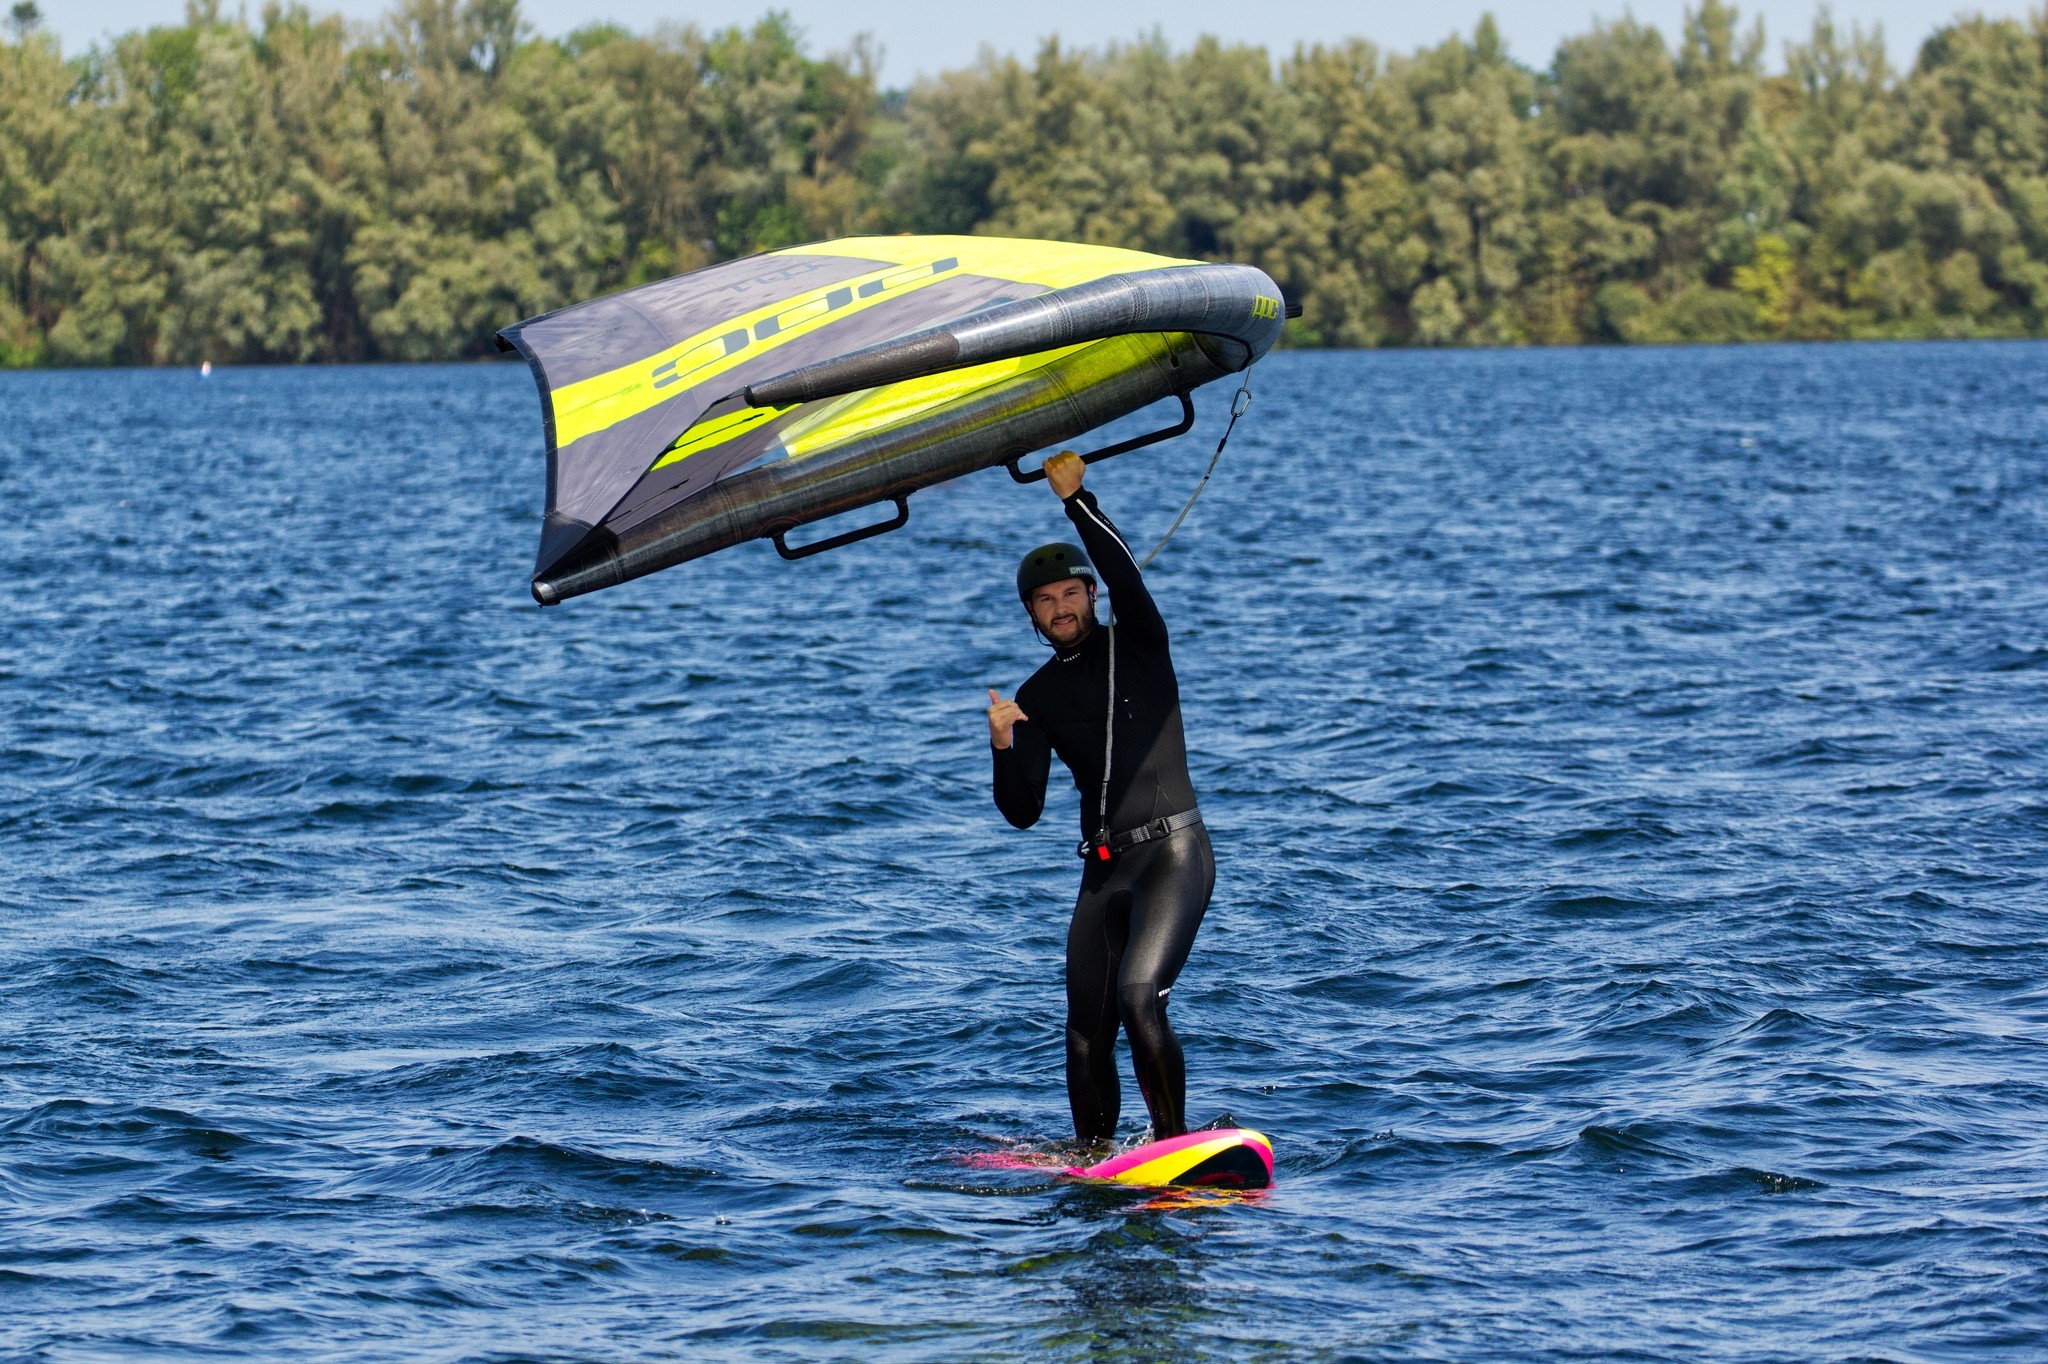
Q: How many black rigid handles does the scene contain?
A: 2